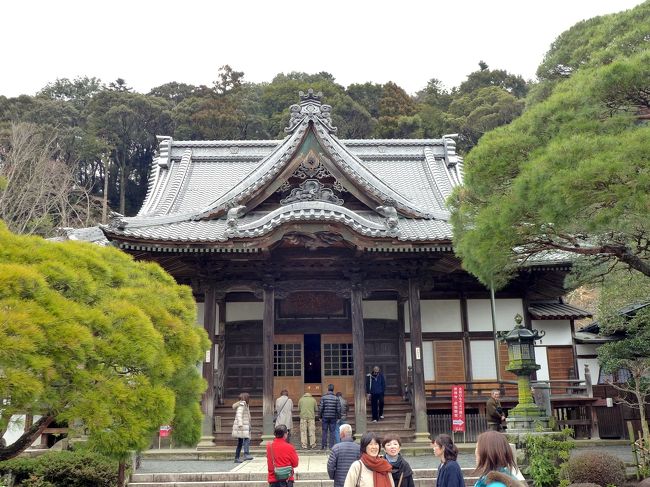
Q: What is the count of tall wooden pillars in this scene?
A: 4